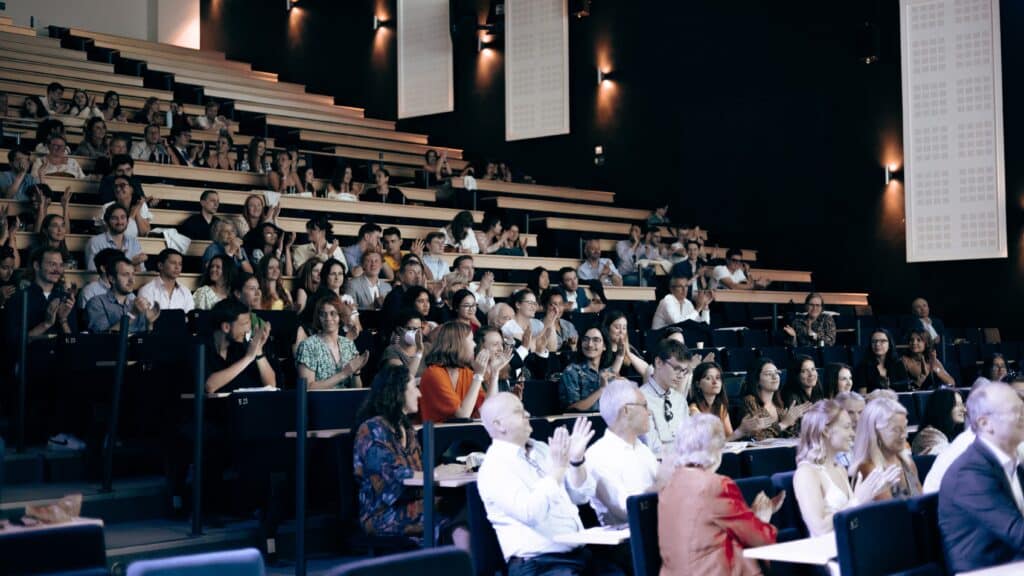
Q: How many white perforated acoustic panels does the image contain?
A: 3